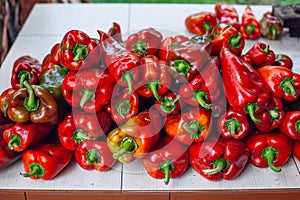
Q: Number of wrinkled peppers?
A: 0